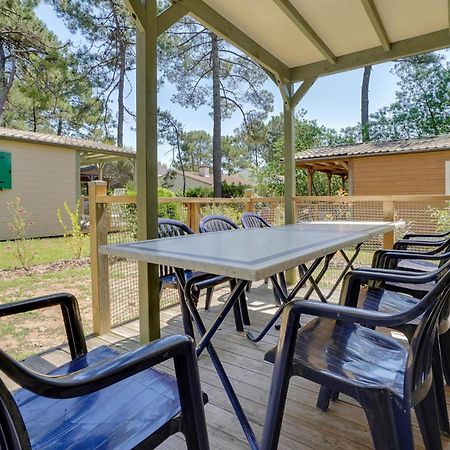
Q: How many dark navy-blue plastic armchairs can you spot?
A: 8